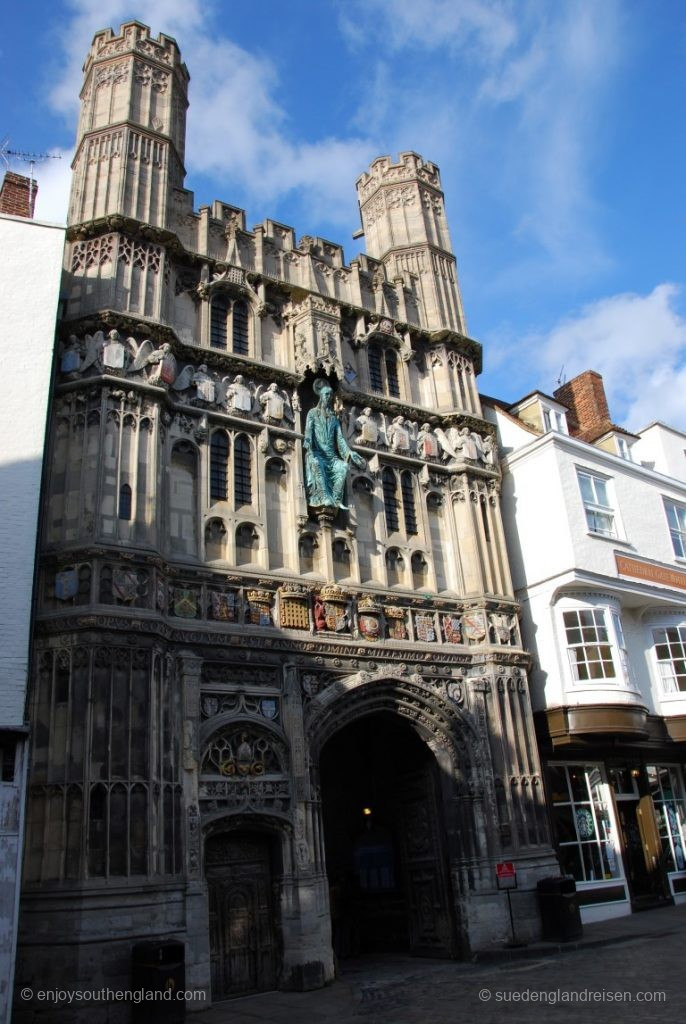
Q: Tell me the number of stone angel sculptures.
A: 11